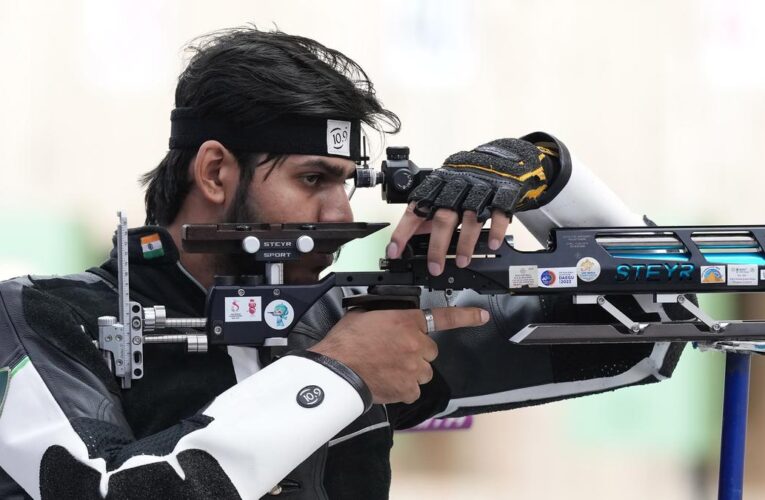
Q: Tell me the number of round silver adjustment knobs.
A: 2